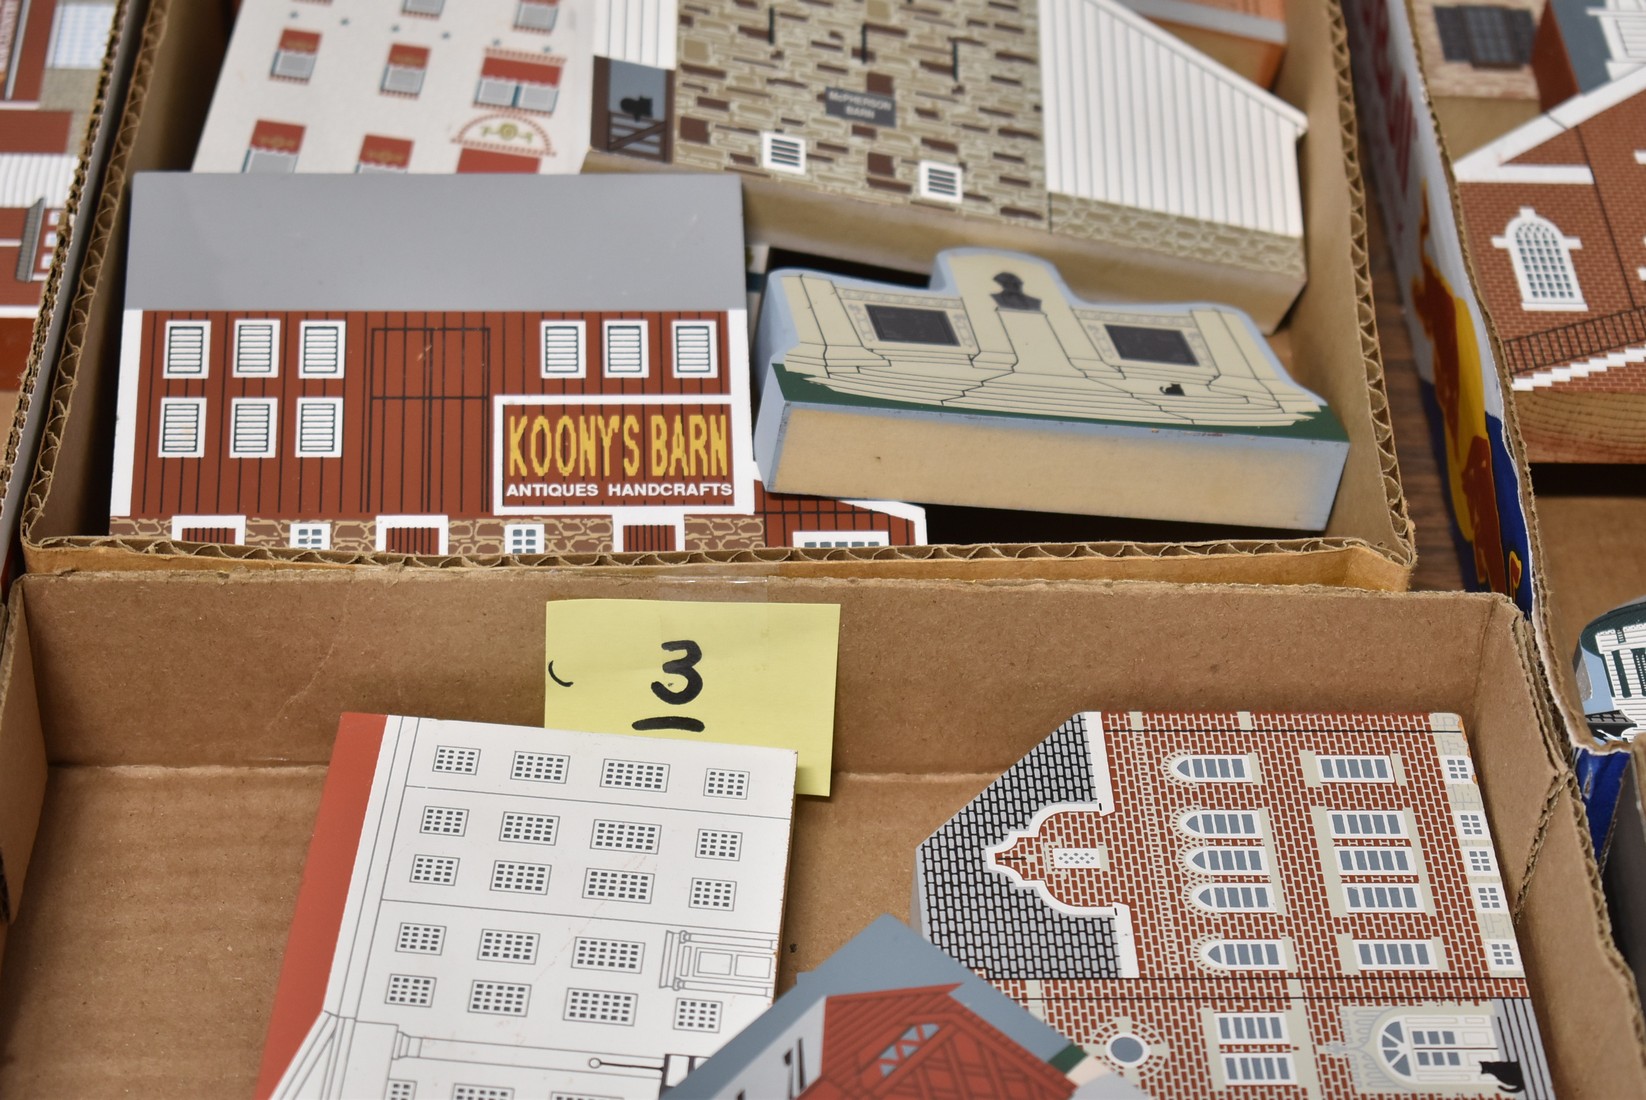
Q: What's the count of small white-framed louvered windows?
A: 11